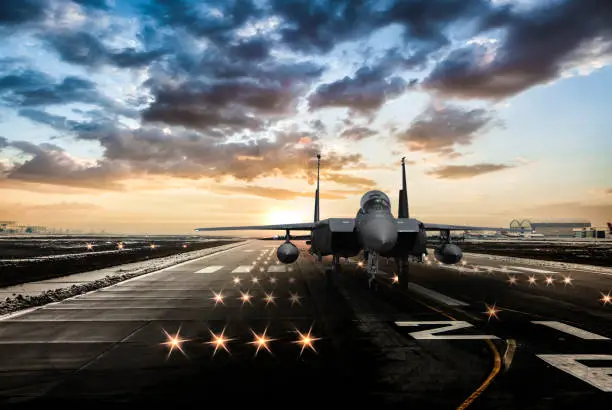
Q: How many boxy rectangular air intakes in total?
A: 2